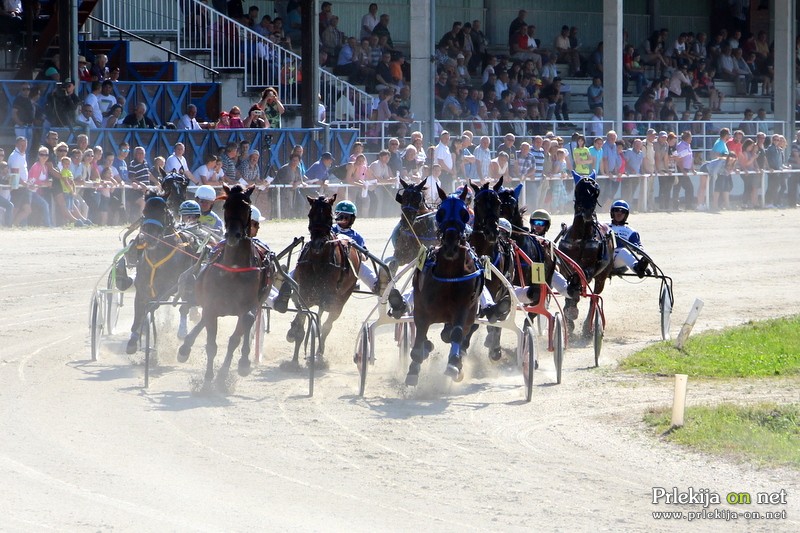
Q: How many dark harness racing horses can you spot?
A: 9